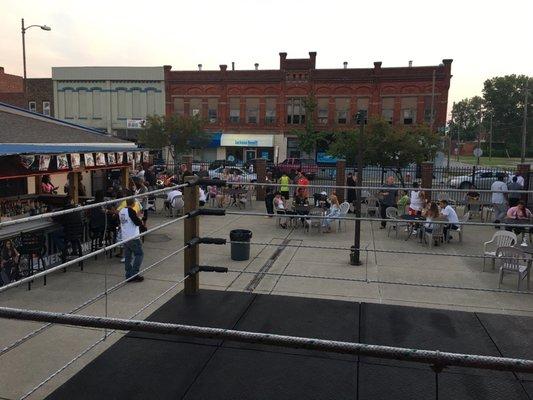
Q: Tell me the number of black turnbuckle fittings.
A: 4